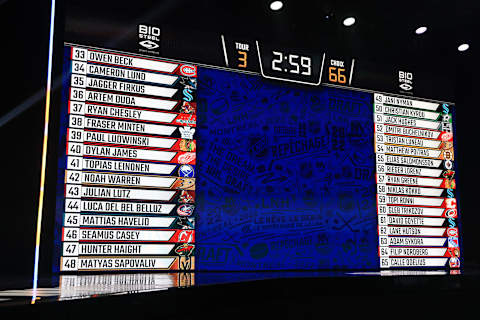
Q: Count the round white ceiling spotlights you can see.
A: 4